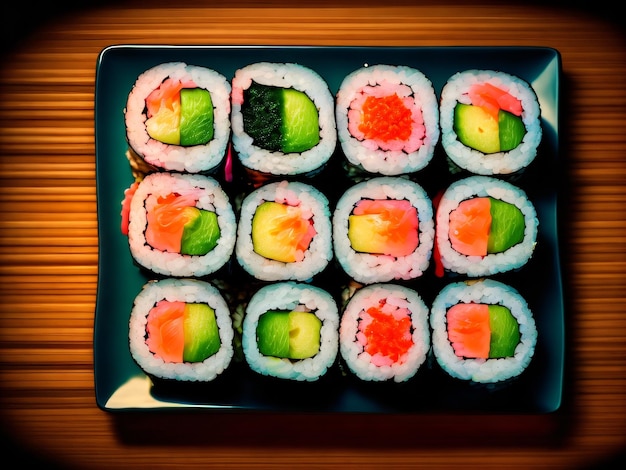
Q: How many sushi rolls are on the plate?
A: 12